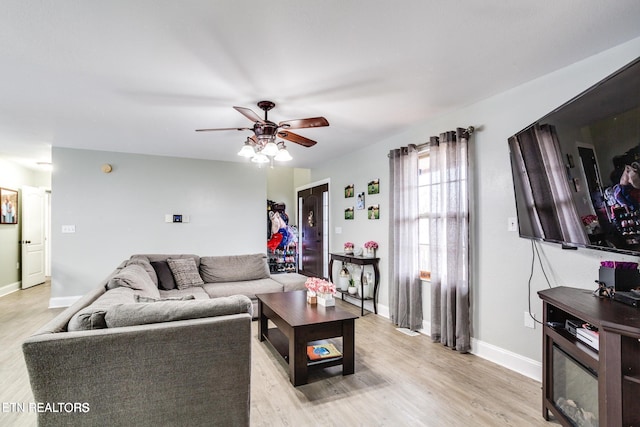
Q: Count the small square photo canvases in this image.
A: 4